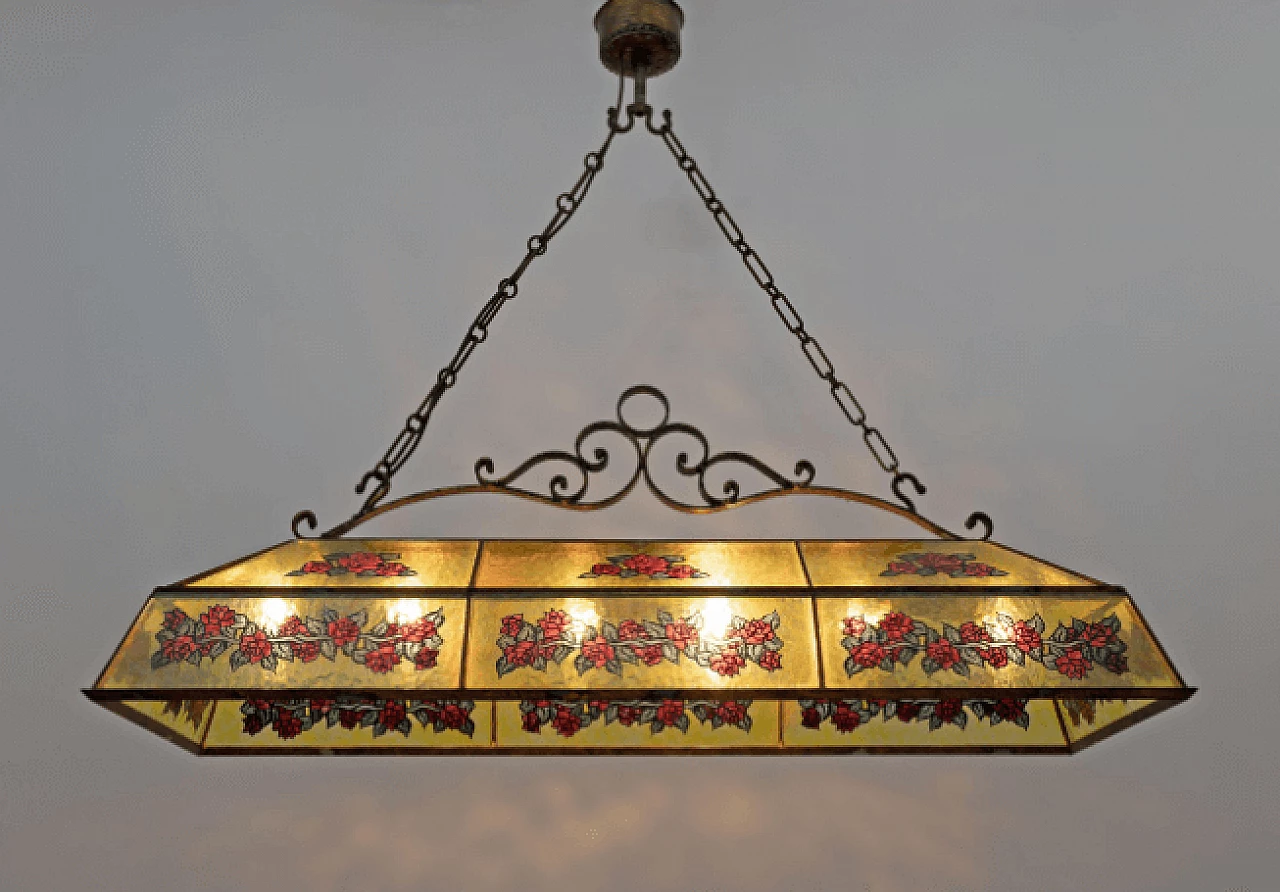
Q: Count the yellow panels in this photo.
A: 11